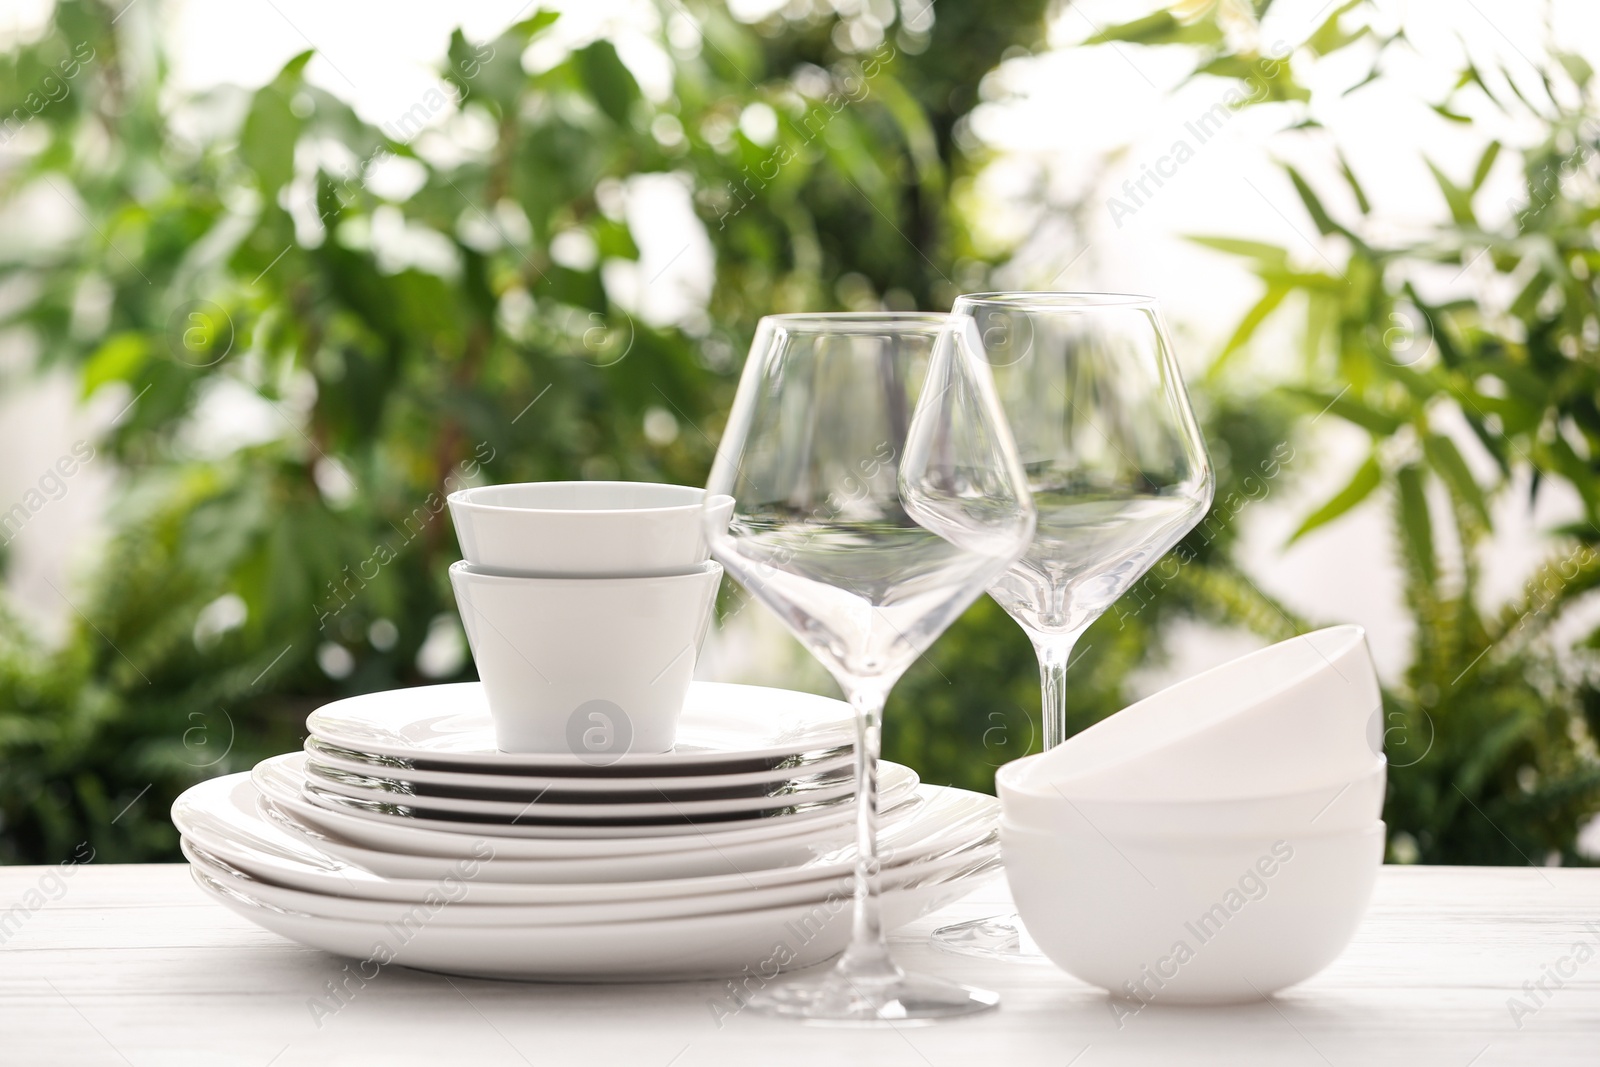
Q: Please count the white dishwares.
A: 14